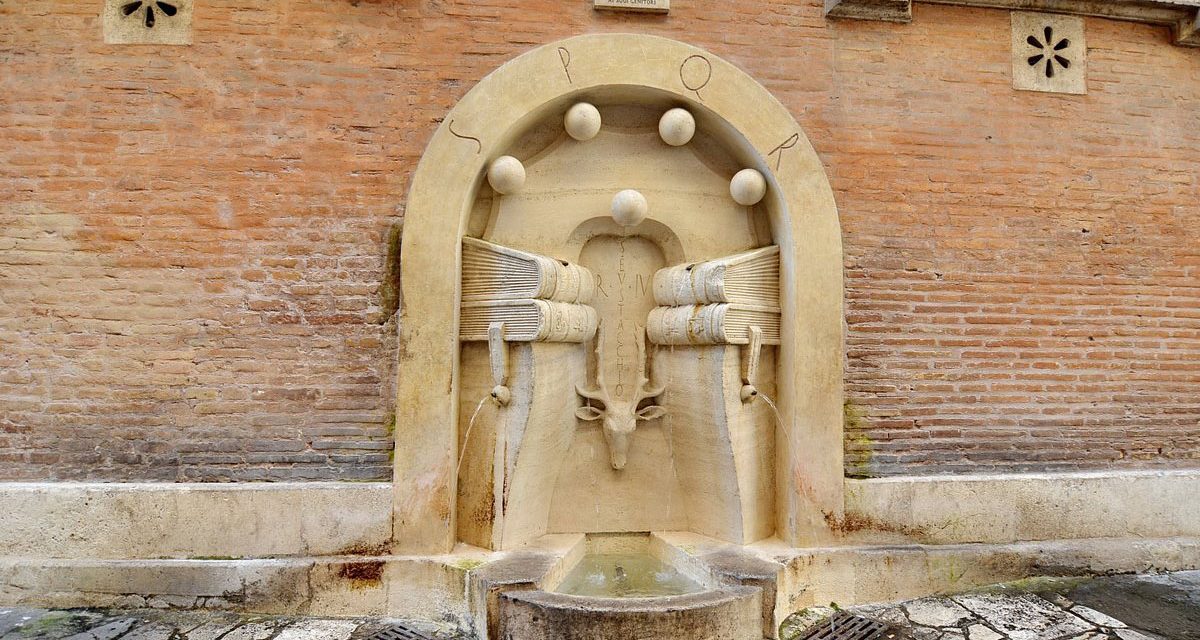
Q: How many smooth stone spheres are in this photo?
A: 5